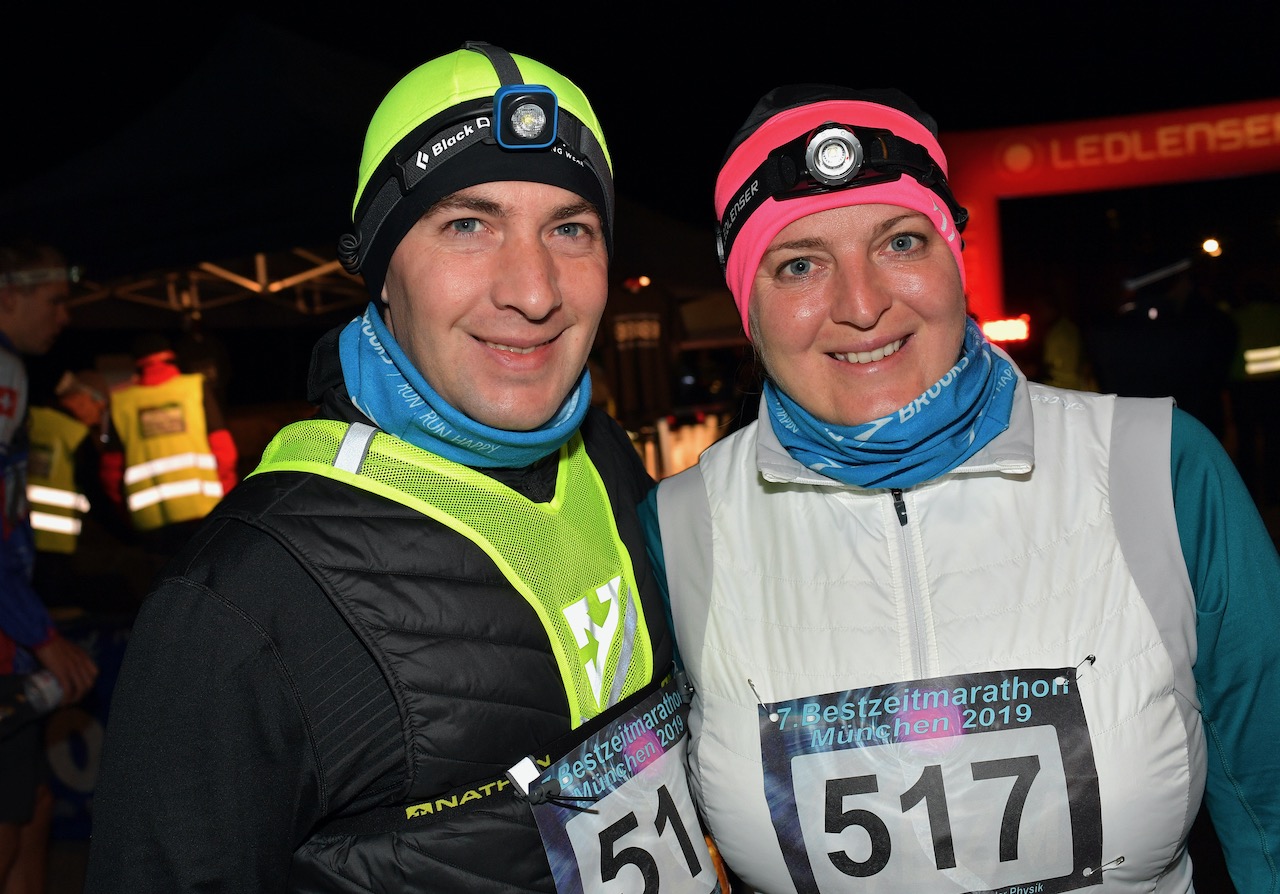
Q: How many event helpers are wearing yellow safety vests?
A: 2